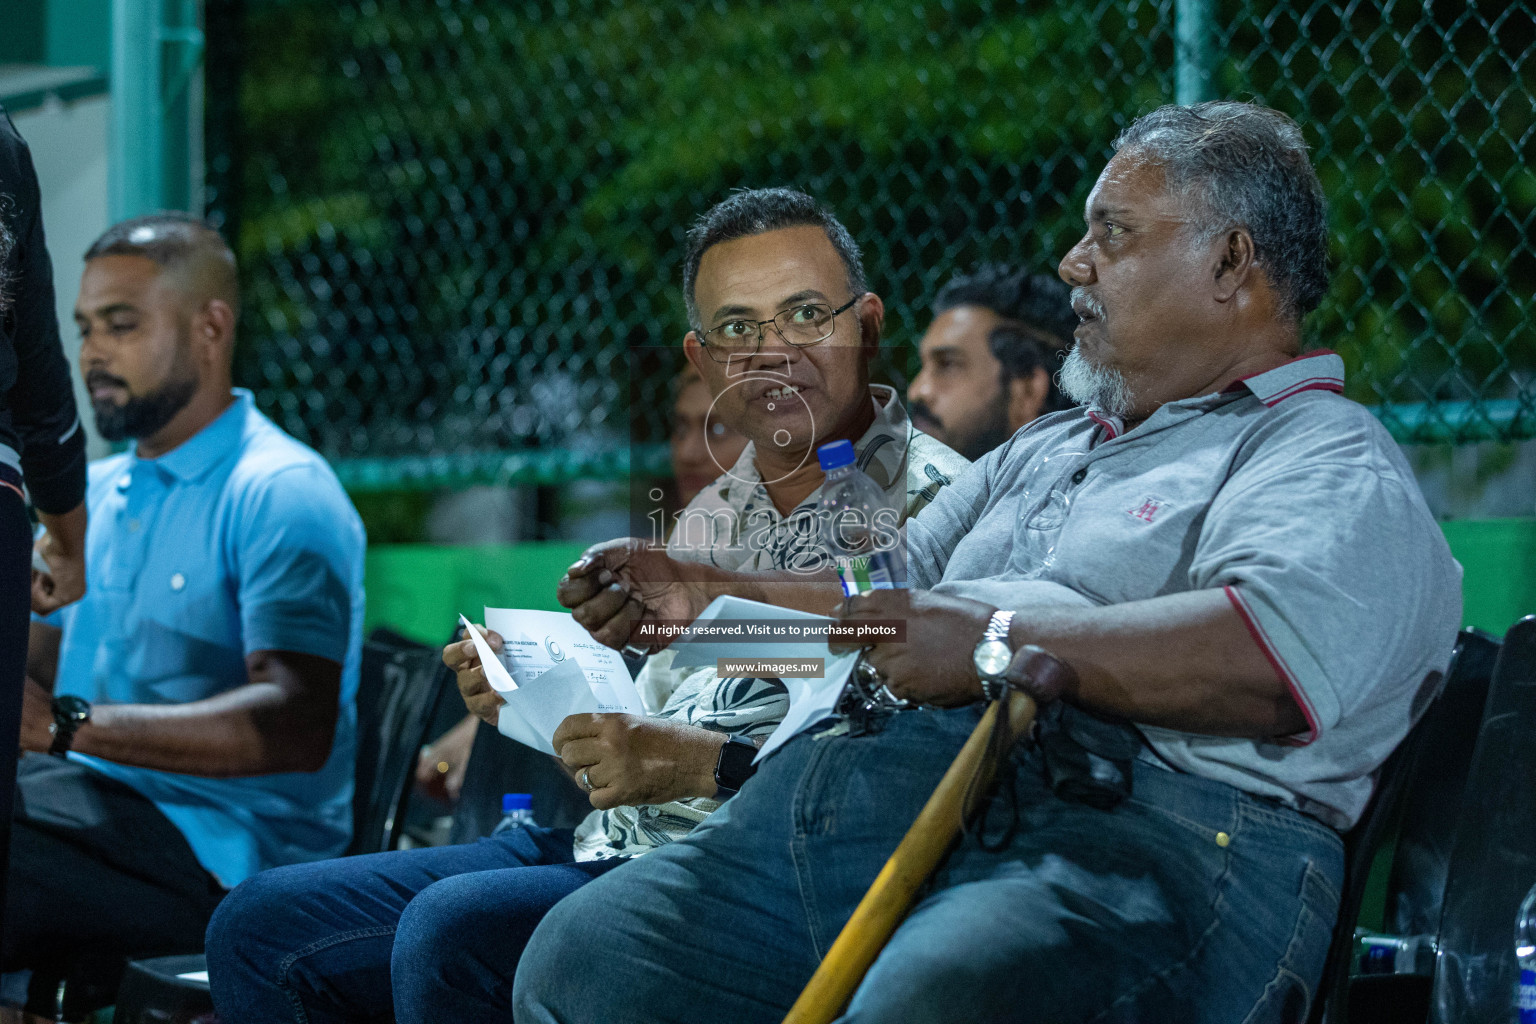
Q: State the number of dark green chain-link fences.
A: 1